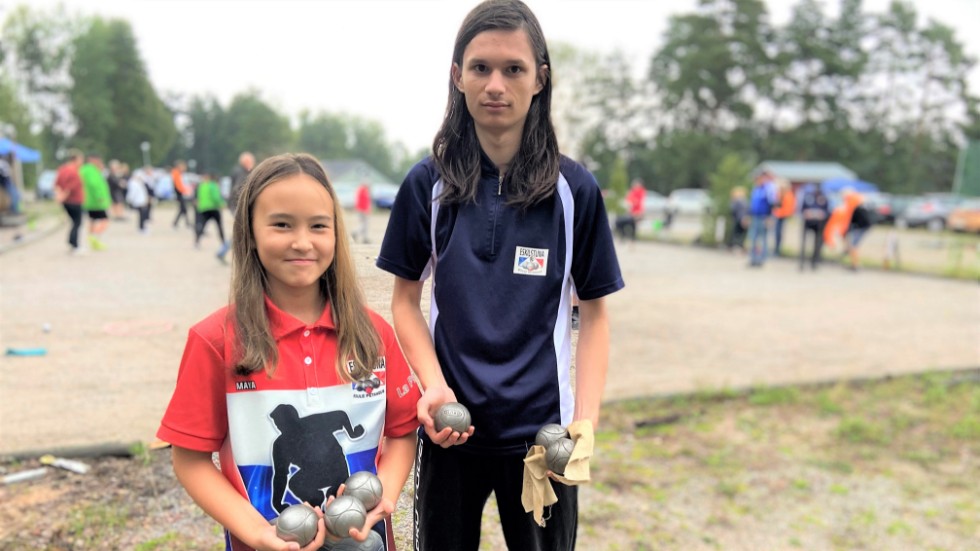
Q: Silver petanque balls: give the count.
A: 6